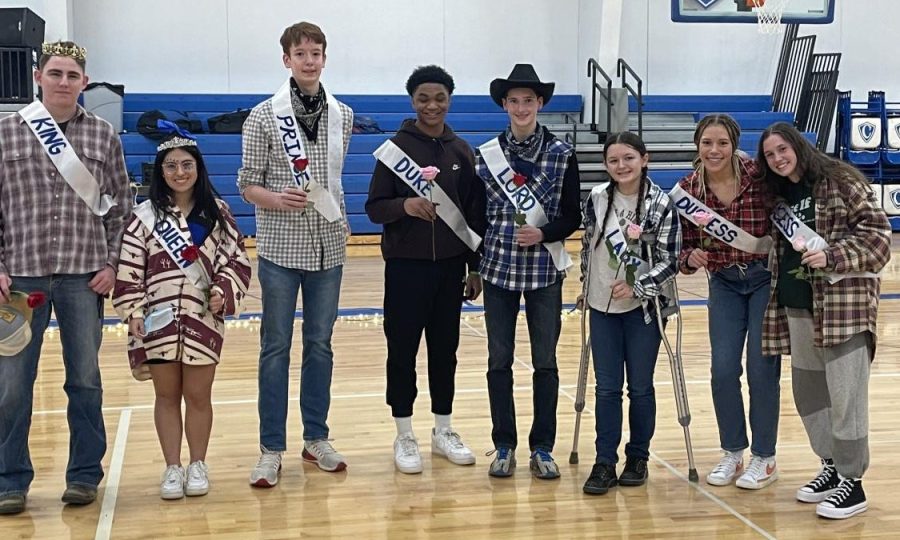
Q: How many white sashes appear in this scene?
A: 8